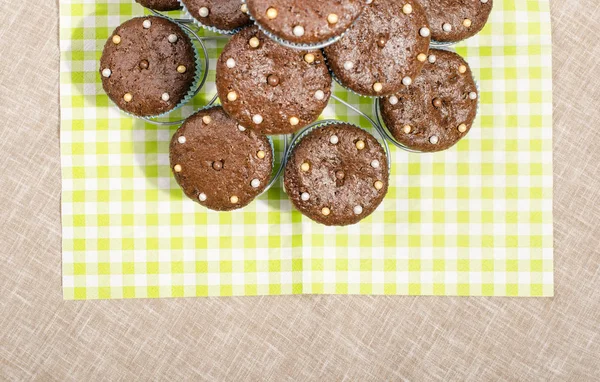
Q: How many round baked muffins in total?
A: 10